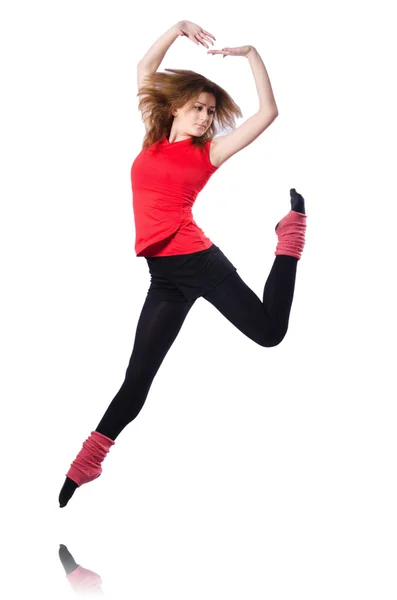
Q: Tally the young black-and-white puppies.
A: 0